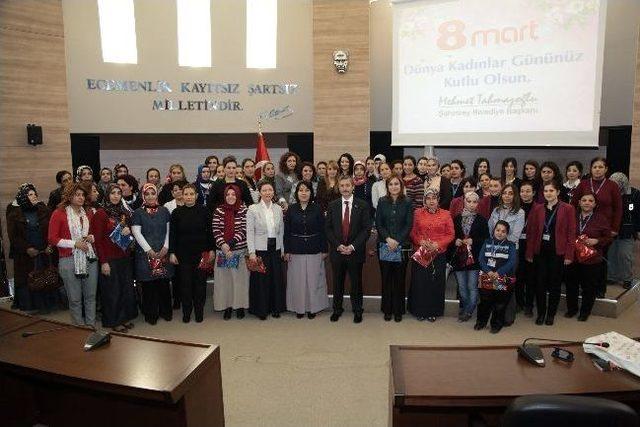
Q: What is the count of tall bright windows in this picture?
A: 3